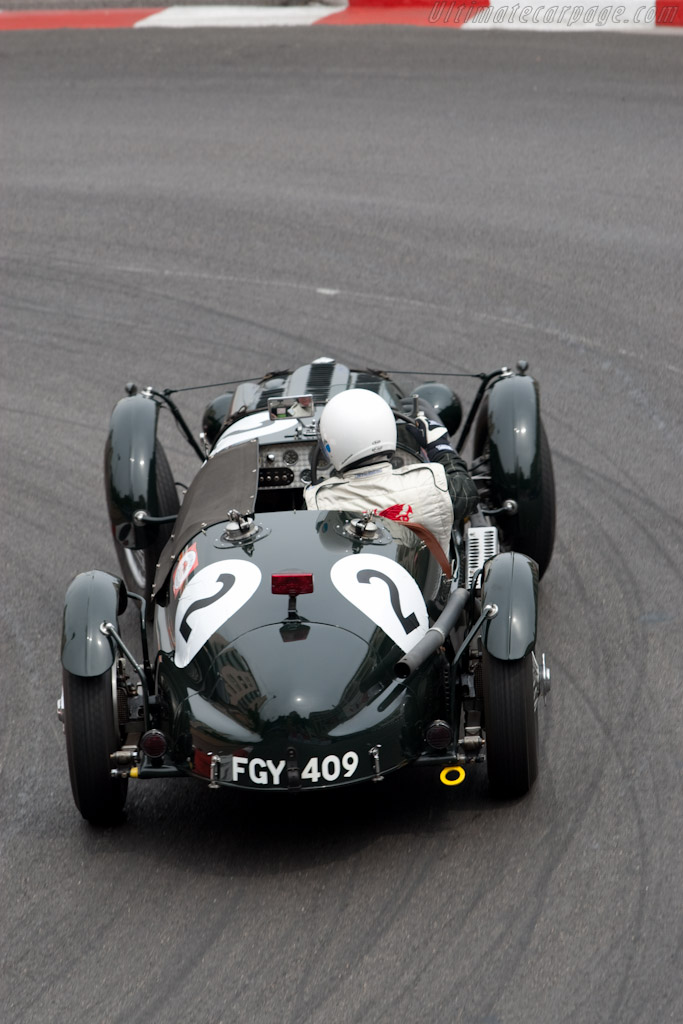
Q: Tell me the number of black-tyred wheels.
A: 4